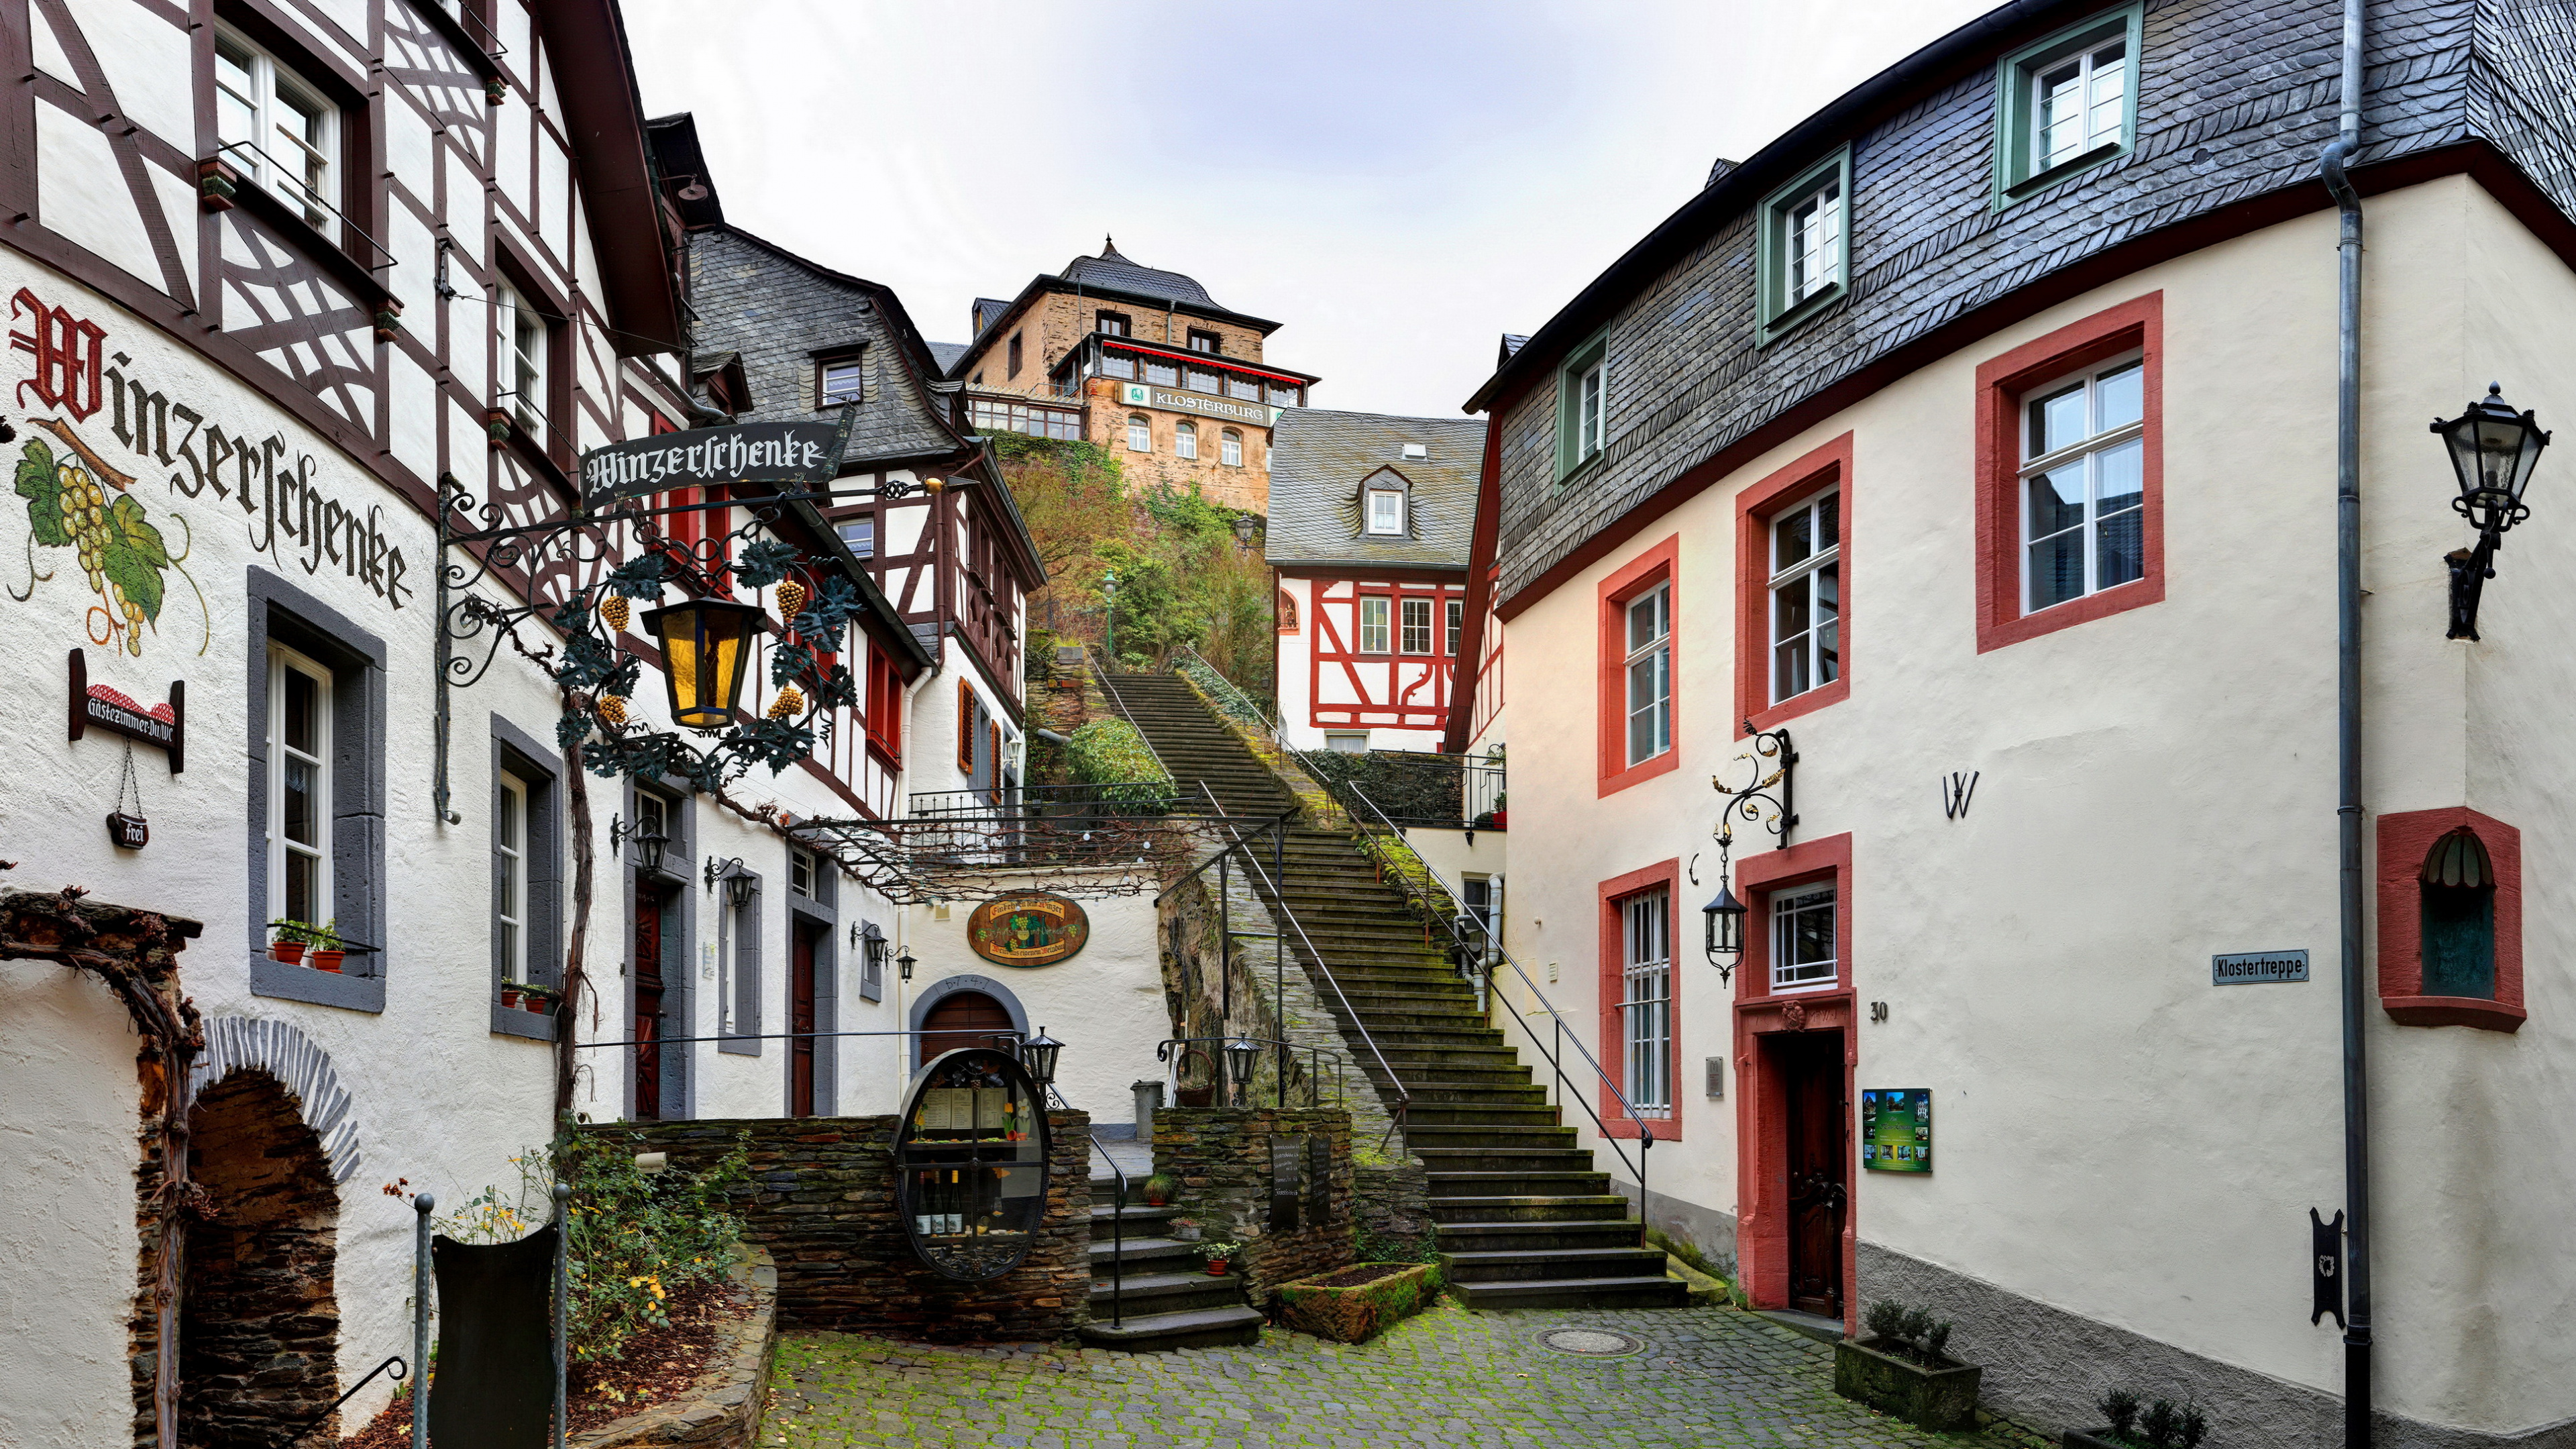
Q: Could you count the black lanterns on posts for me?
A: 2